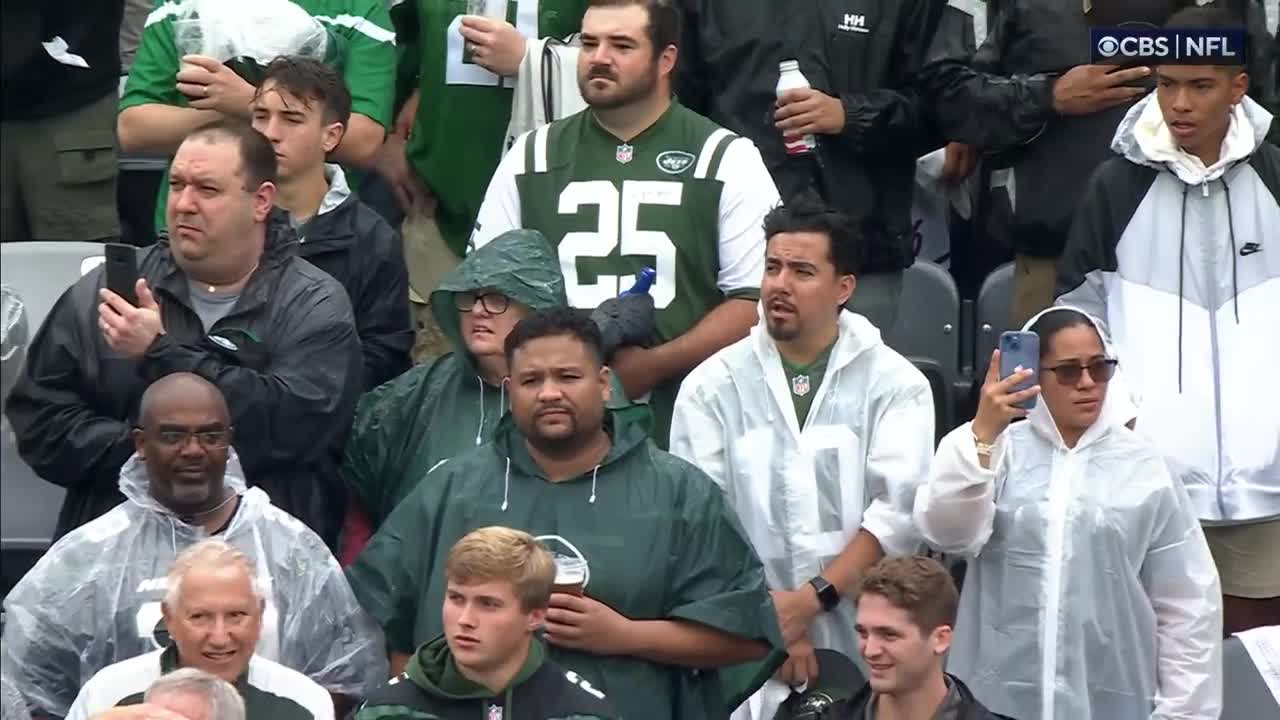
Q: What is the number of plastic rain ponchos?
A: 5